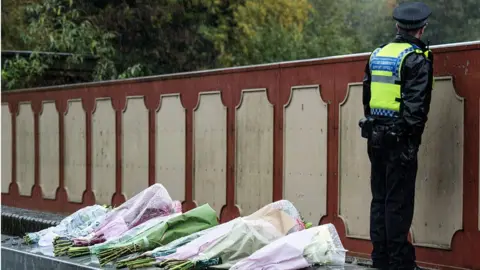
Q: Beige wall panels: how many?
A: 12